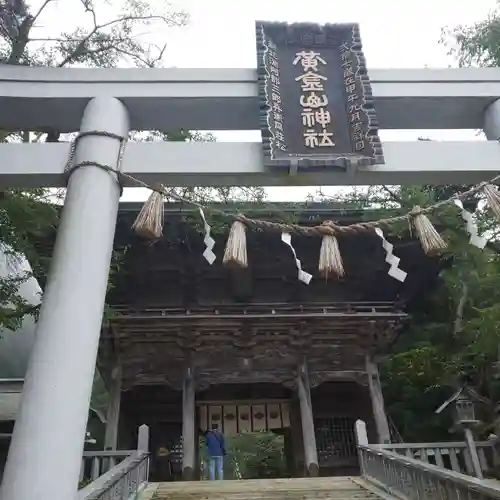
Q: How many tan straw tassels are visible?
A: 5